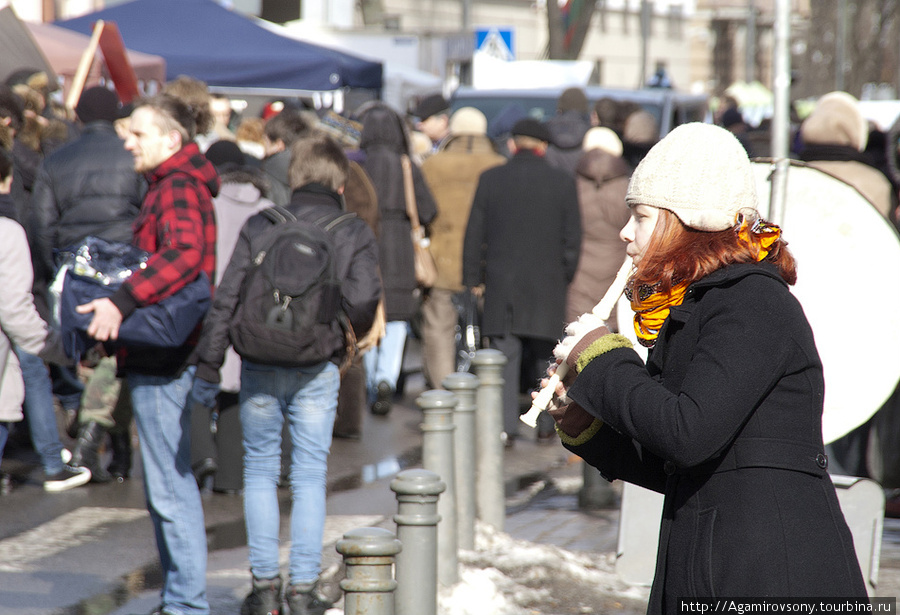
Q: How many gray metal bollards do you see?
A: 5